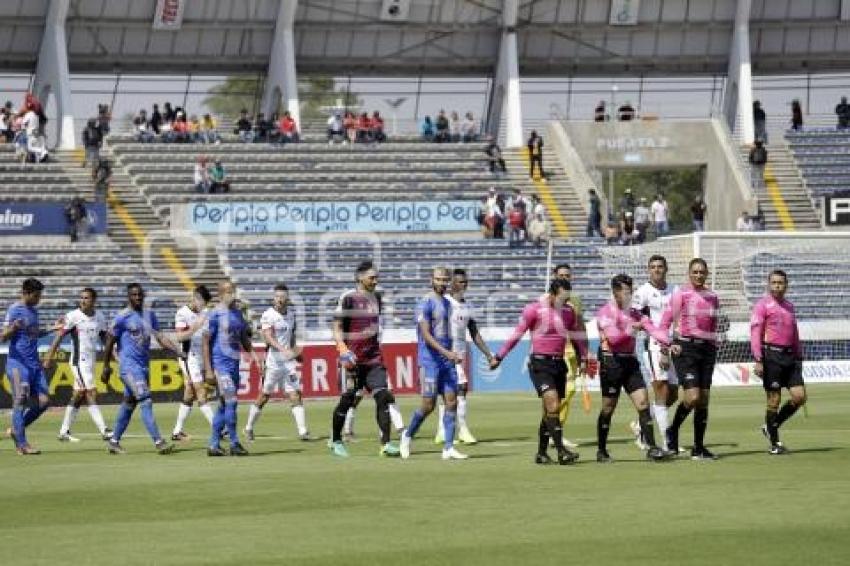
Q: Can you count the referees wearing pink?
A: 4